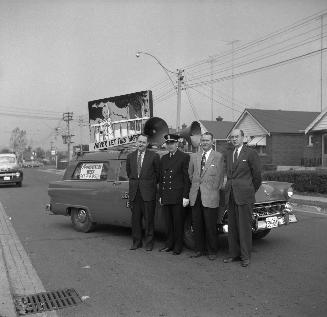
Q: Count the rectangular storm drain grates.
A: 1